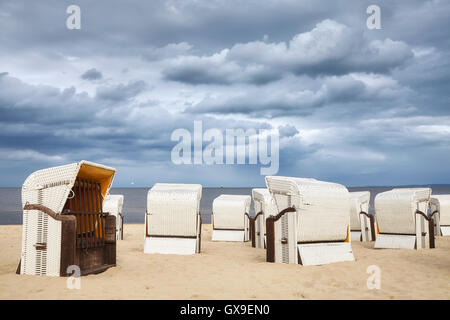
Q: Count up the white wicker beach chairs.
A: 9